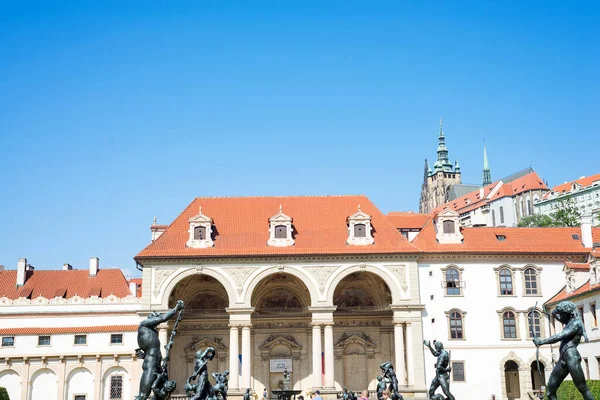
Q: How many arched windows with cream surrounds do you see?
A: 6